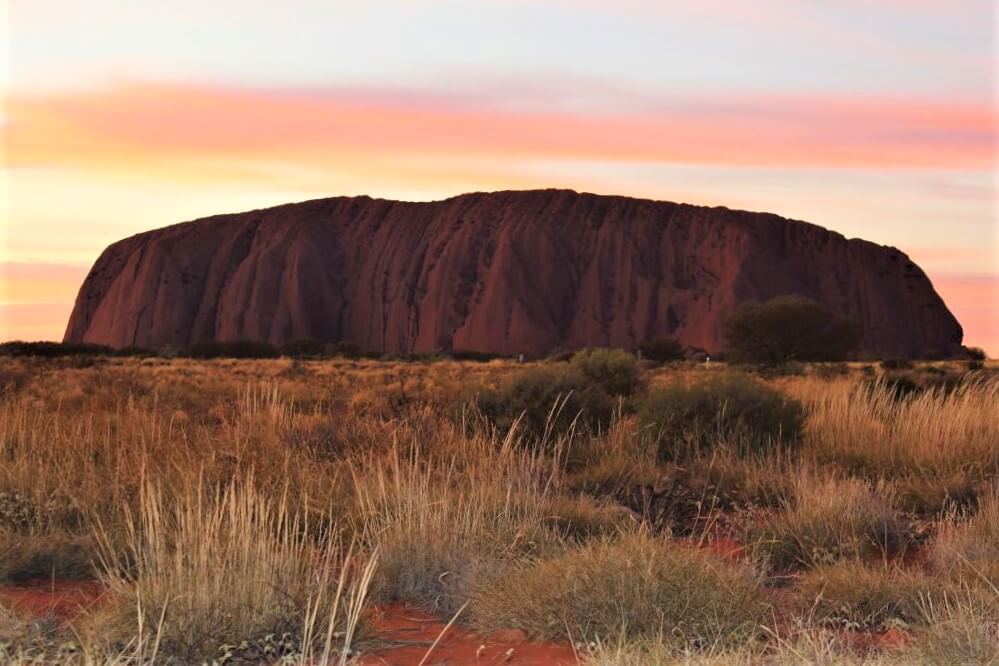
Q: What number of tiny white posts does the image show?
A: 2